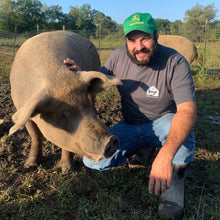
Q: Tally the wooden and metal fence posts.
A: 5